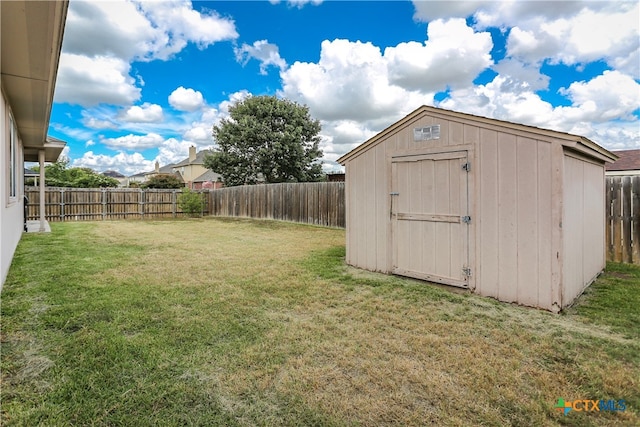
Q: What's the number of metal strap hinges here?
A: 3